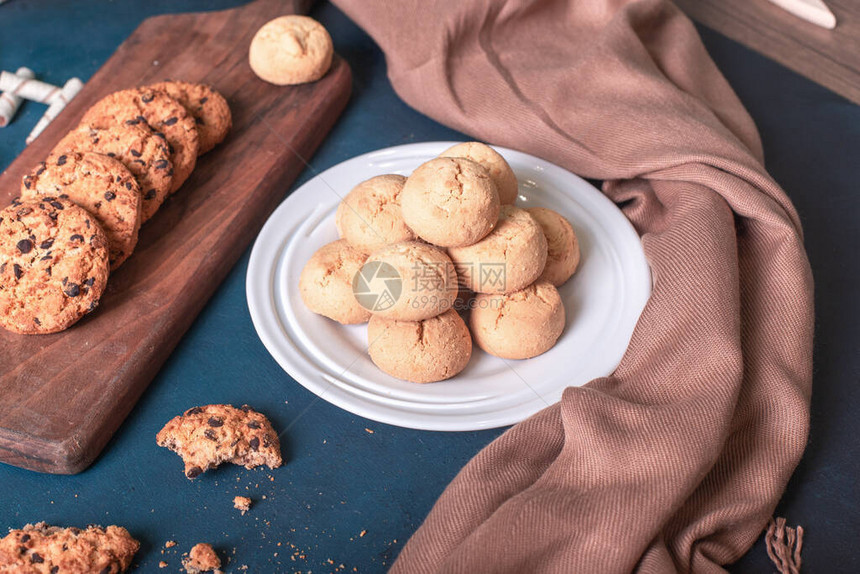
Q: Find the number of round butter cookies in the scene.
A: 10